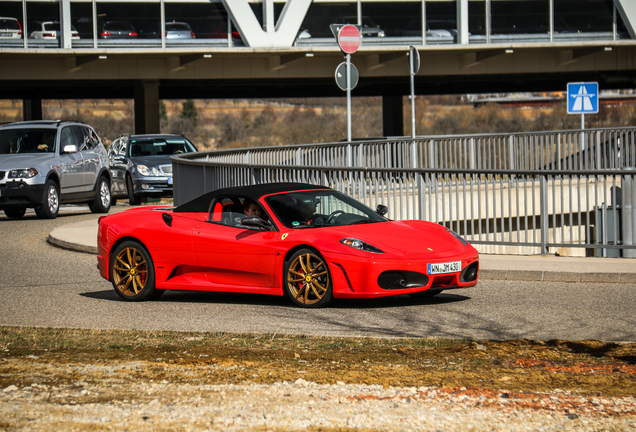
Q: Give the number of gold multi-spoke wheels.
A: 2